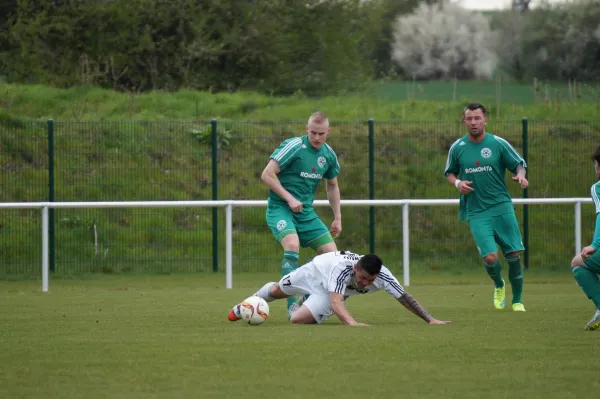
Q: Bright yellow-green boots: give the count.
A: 2